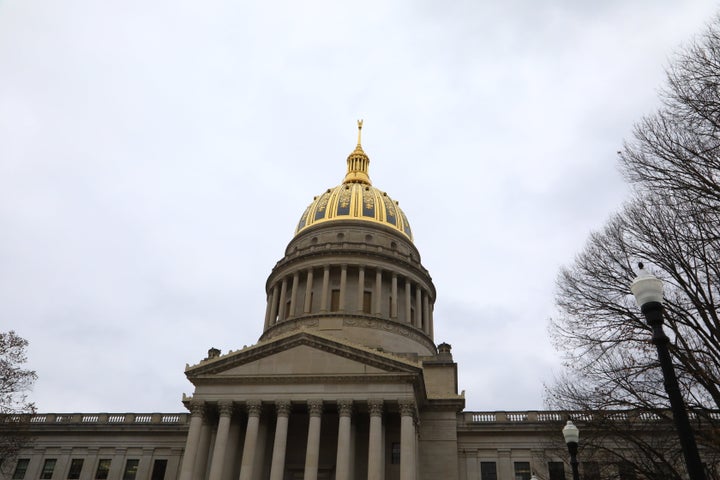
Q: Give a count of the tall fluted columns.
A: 8